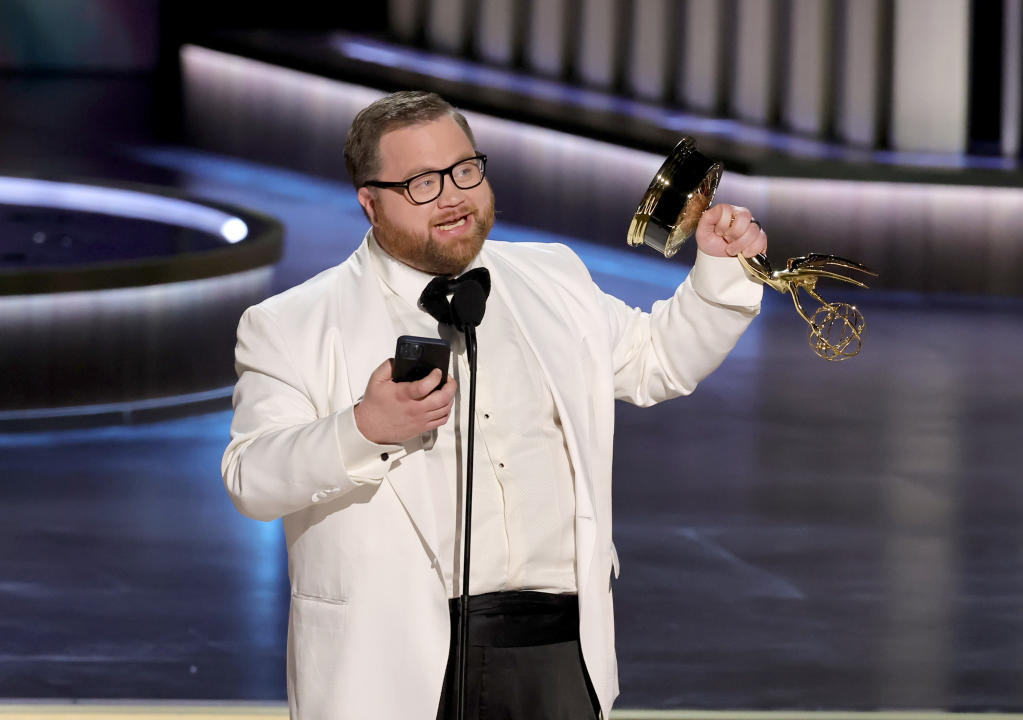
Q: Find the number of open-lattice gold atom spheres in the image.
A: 1